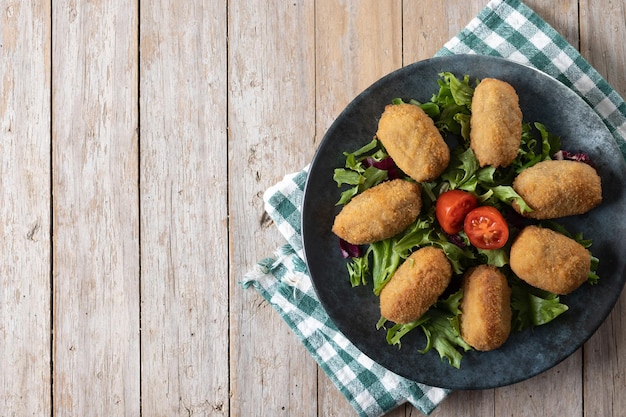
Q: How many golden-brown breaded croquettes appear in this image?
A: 7